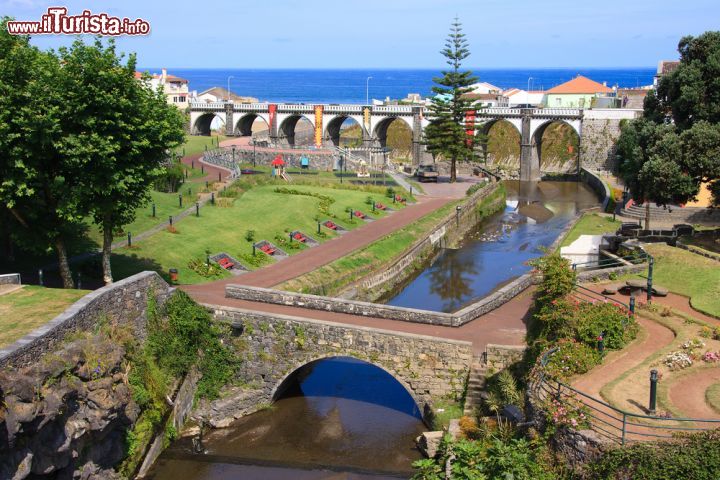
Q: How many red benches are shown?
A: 7